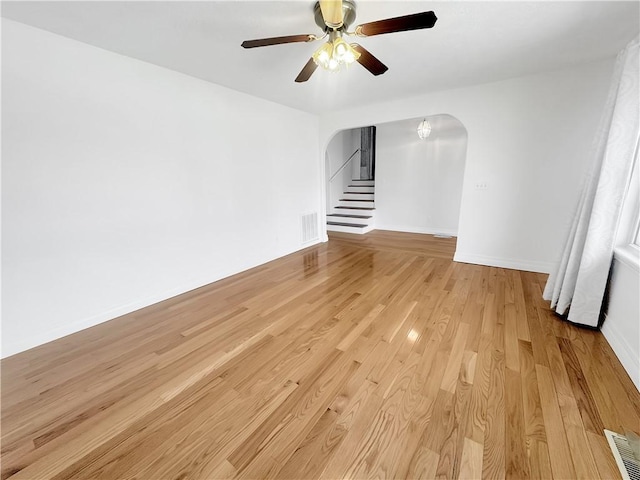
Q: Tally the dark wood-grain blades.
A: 4